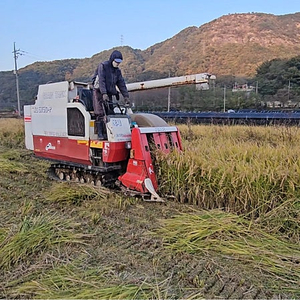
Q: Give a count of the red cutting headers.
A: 1